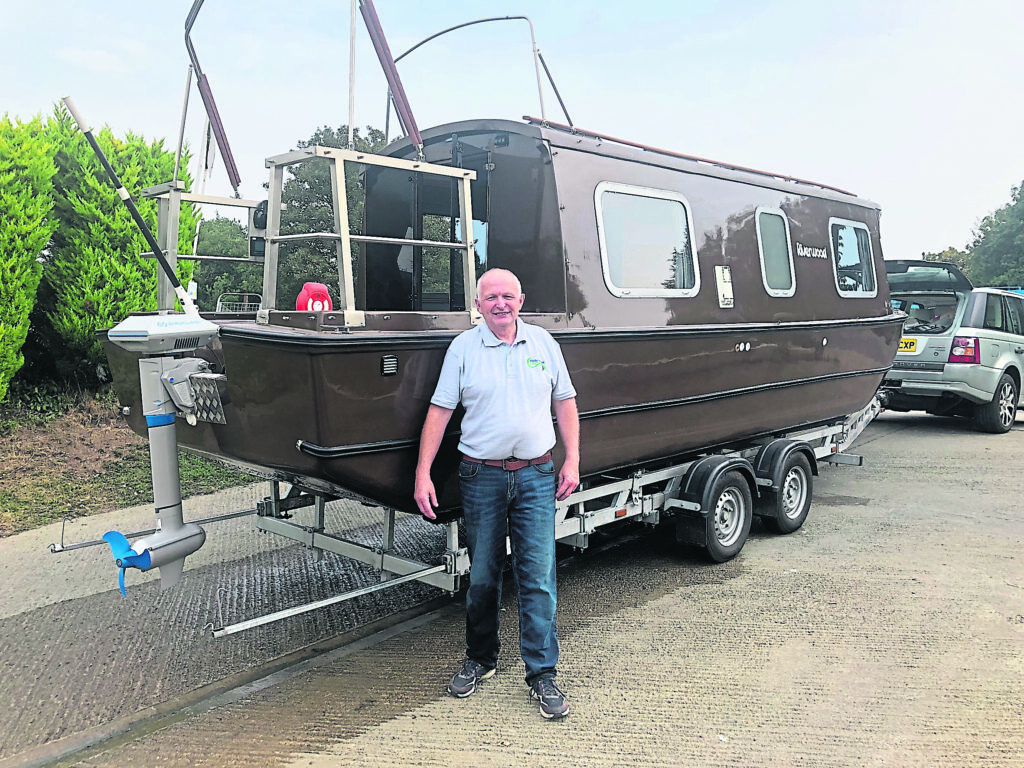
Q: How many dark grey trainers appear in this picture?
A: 2